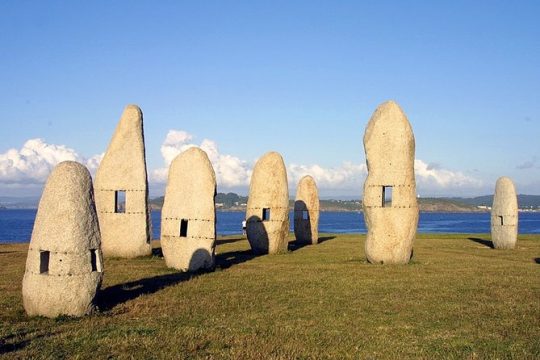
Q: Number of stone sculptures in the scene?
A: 7